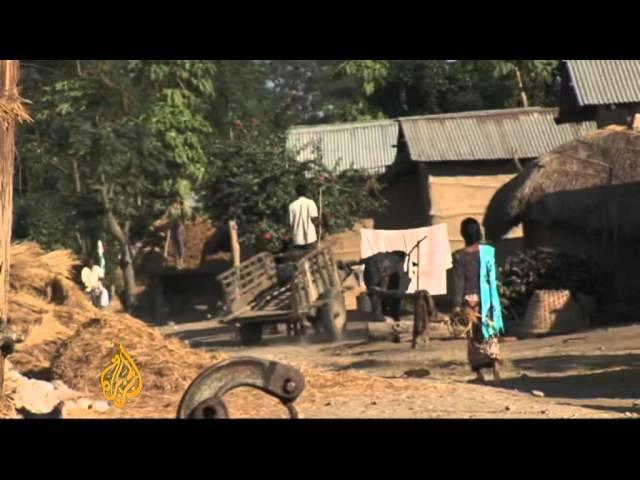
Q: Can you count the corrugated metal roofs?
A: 3